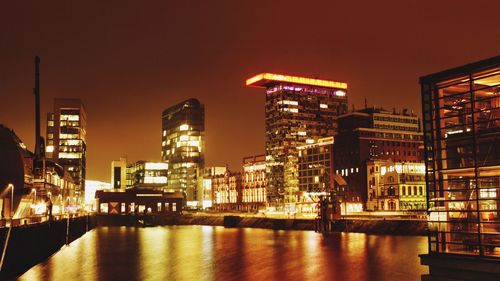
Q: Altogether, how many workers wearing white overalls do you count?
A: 0